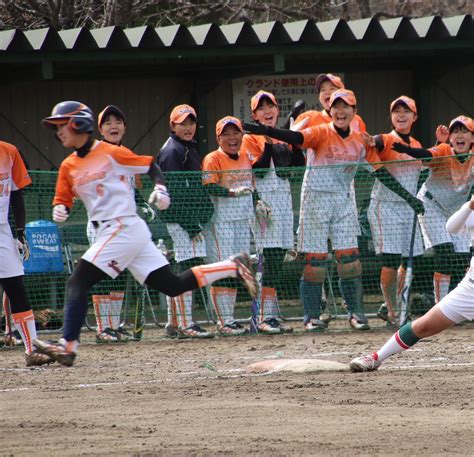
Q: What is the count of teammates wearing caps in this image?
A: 8